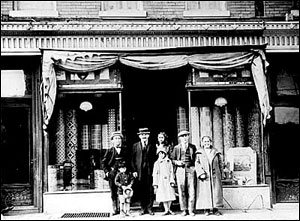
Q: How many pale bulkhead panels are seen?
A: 2